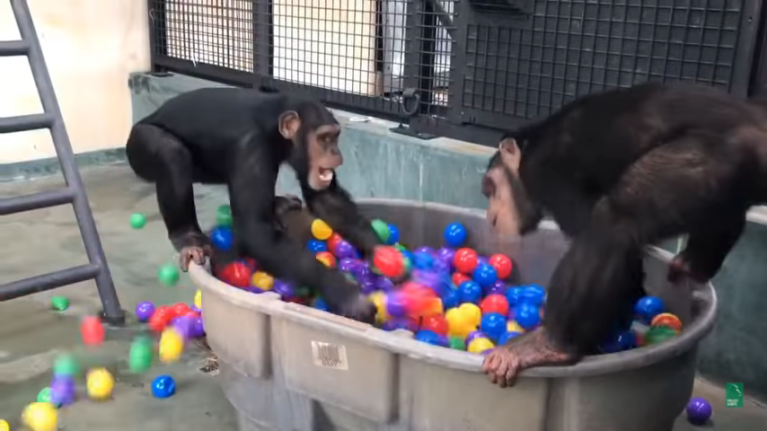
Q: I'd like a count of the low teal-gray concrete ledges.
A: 1